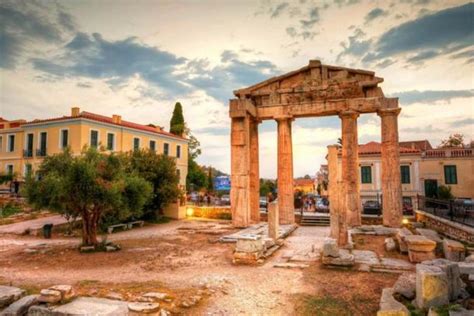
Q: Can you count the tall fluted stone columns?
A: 4